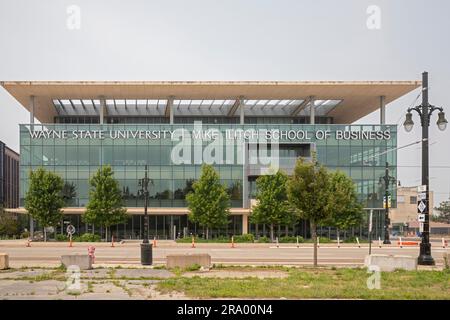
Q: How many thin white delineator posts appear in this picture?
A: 8